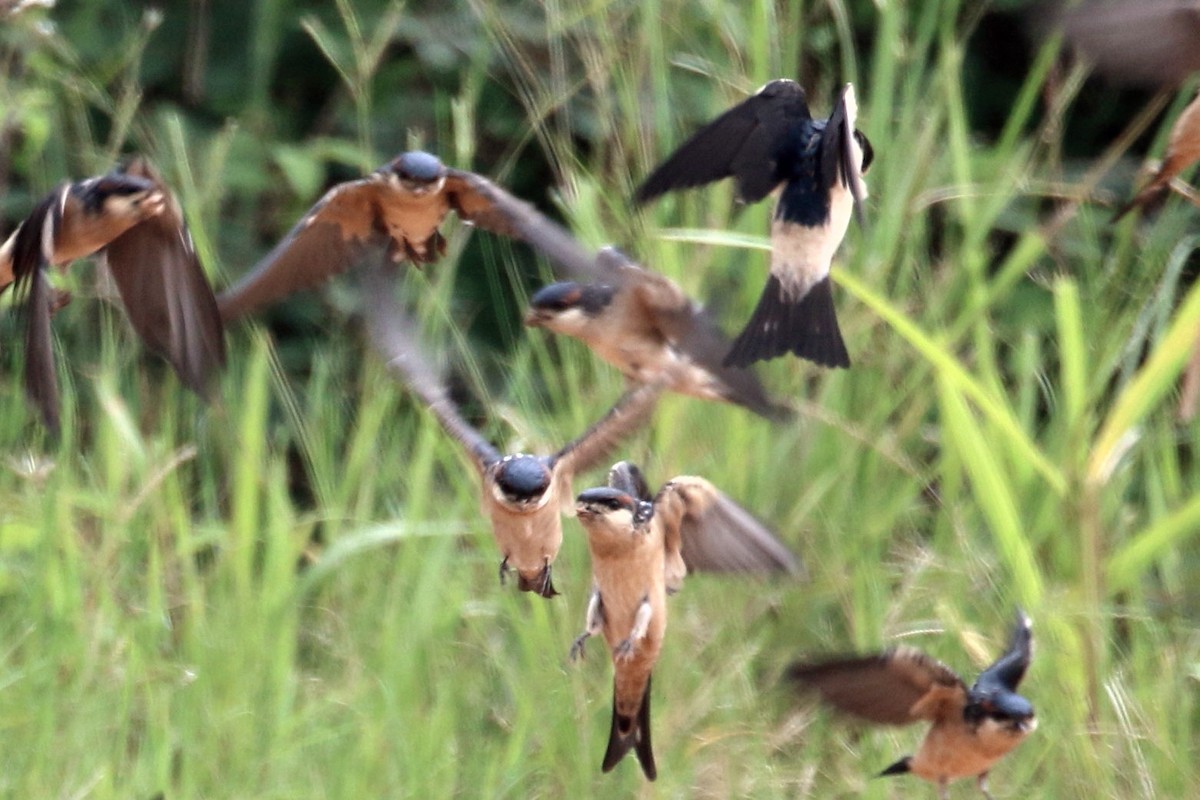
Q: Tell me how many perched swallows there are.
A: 0